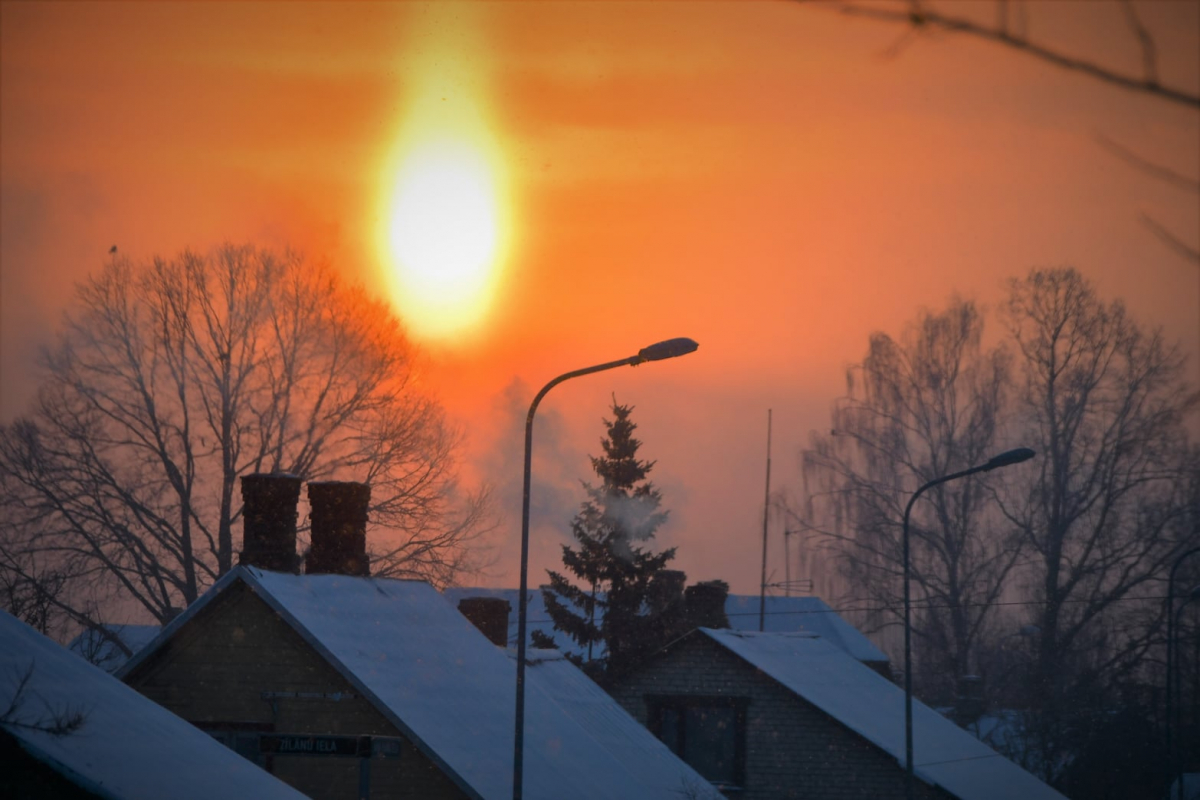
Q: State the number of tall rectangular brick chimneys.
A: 2